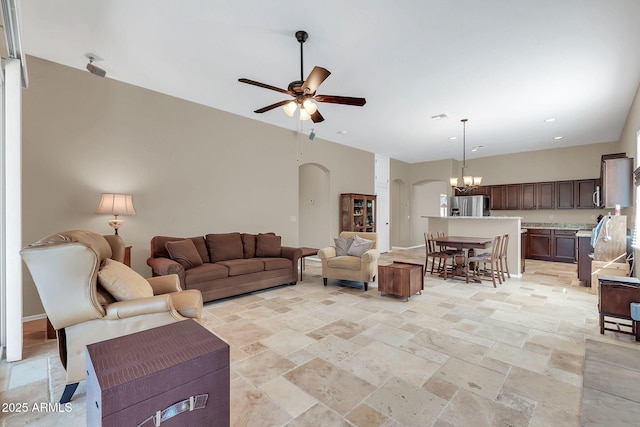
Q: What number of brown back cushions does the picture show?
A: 3